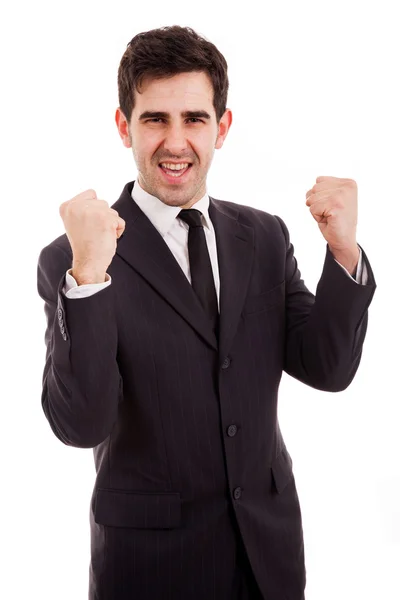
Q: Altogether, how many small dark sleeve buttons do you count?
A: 4